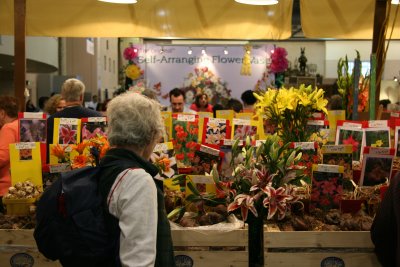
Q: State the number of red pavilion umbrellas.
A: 0